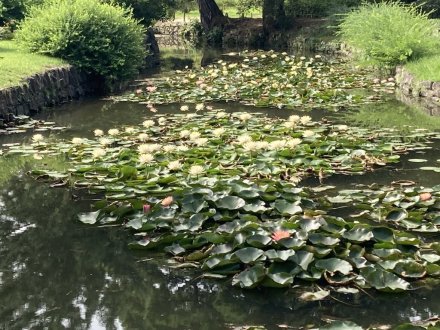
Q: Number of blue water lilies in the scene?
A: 0